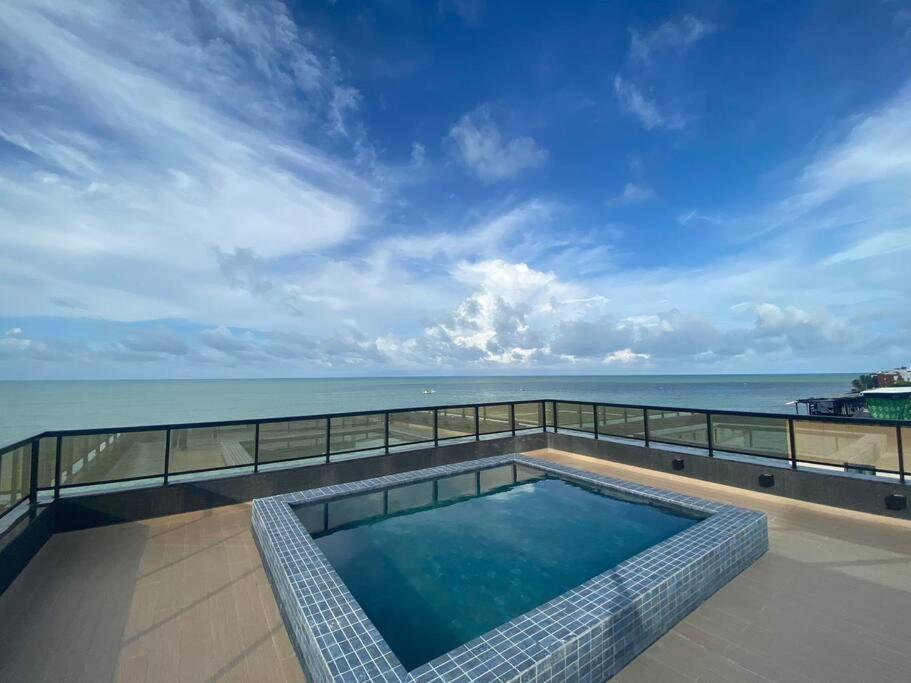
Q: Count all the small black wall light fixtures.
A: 3